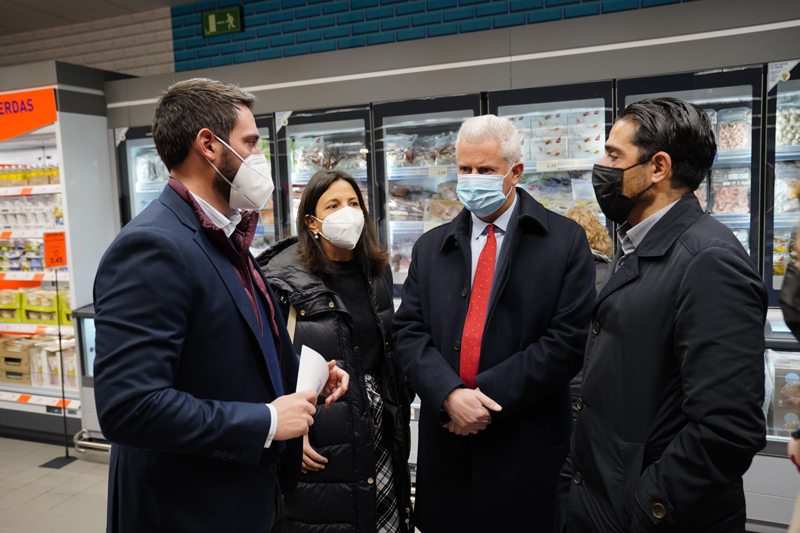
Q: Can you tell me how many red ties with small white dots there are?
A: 1